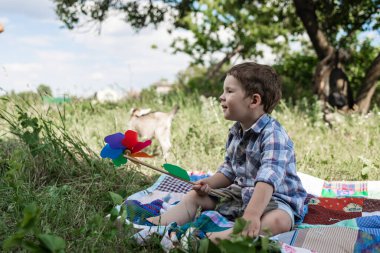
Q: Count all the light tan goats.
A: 1